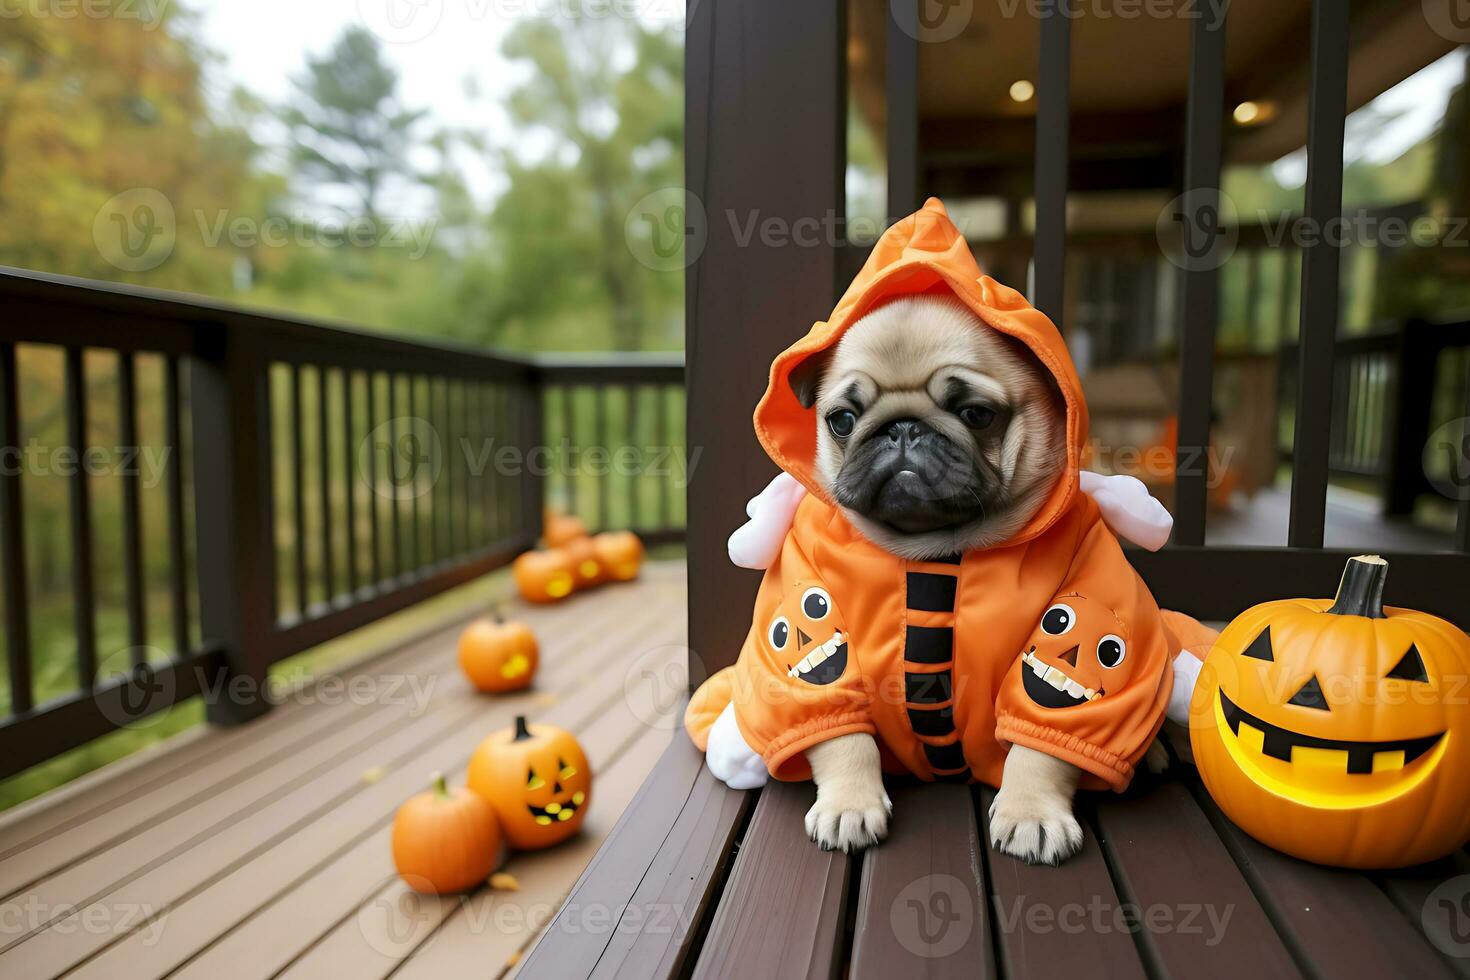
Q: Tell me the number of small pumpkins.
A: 7